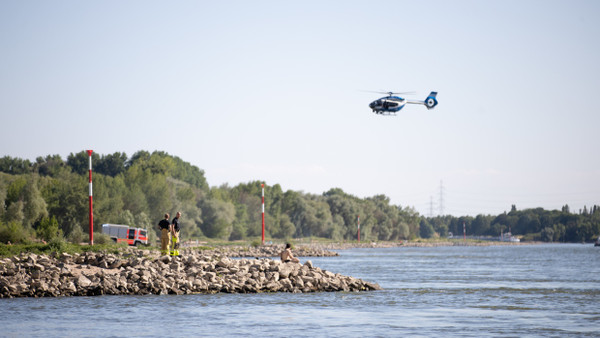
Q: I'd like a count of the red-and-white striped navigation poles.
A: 4